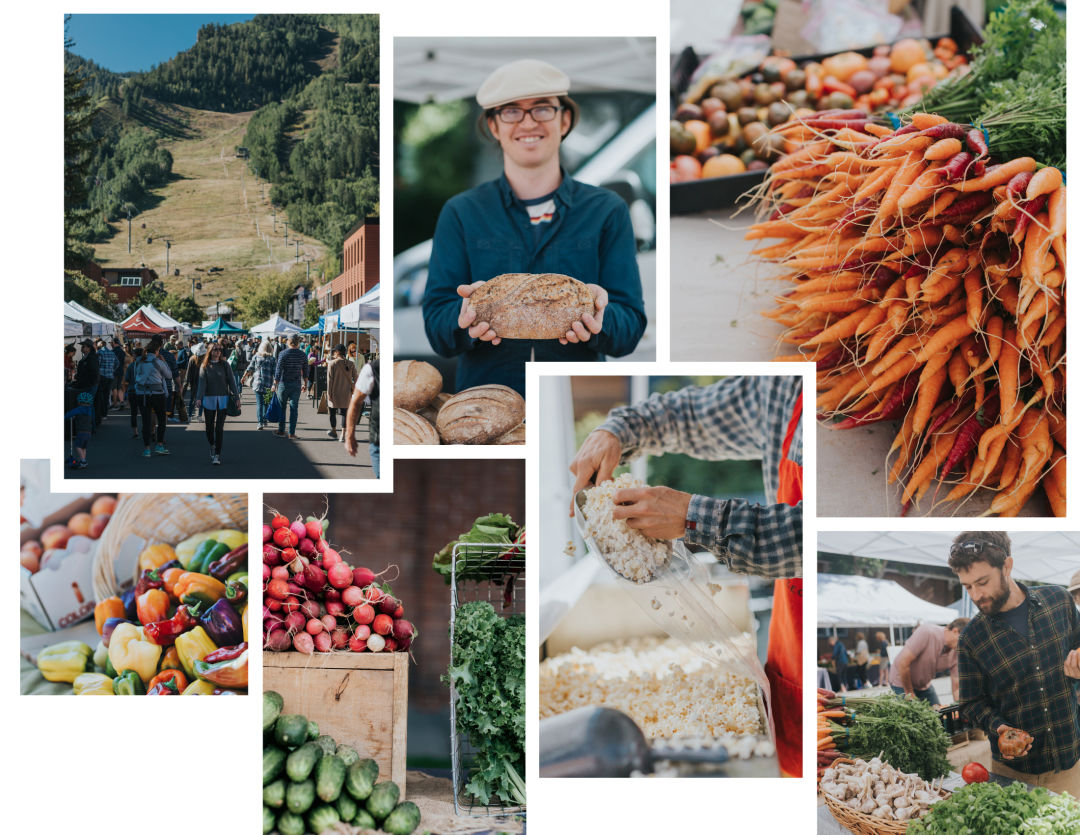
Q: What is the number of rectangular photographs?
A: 7